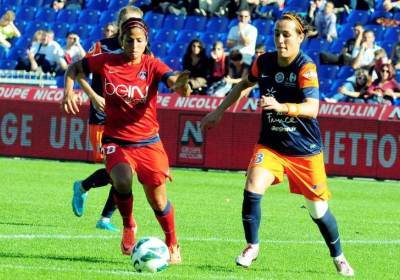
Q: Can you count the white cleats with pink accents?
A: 2